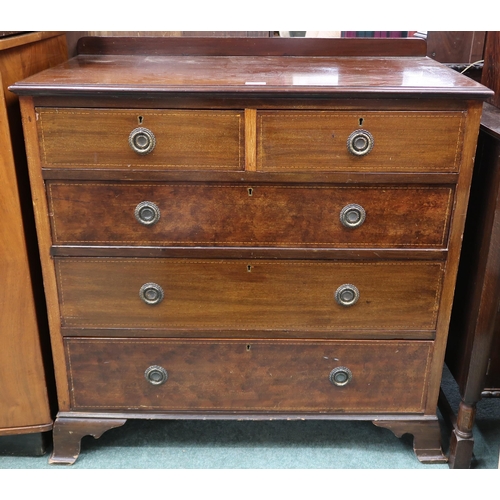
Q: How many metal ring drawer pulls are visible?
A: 8